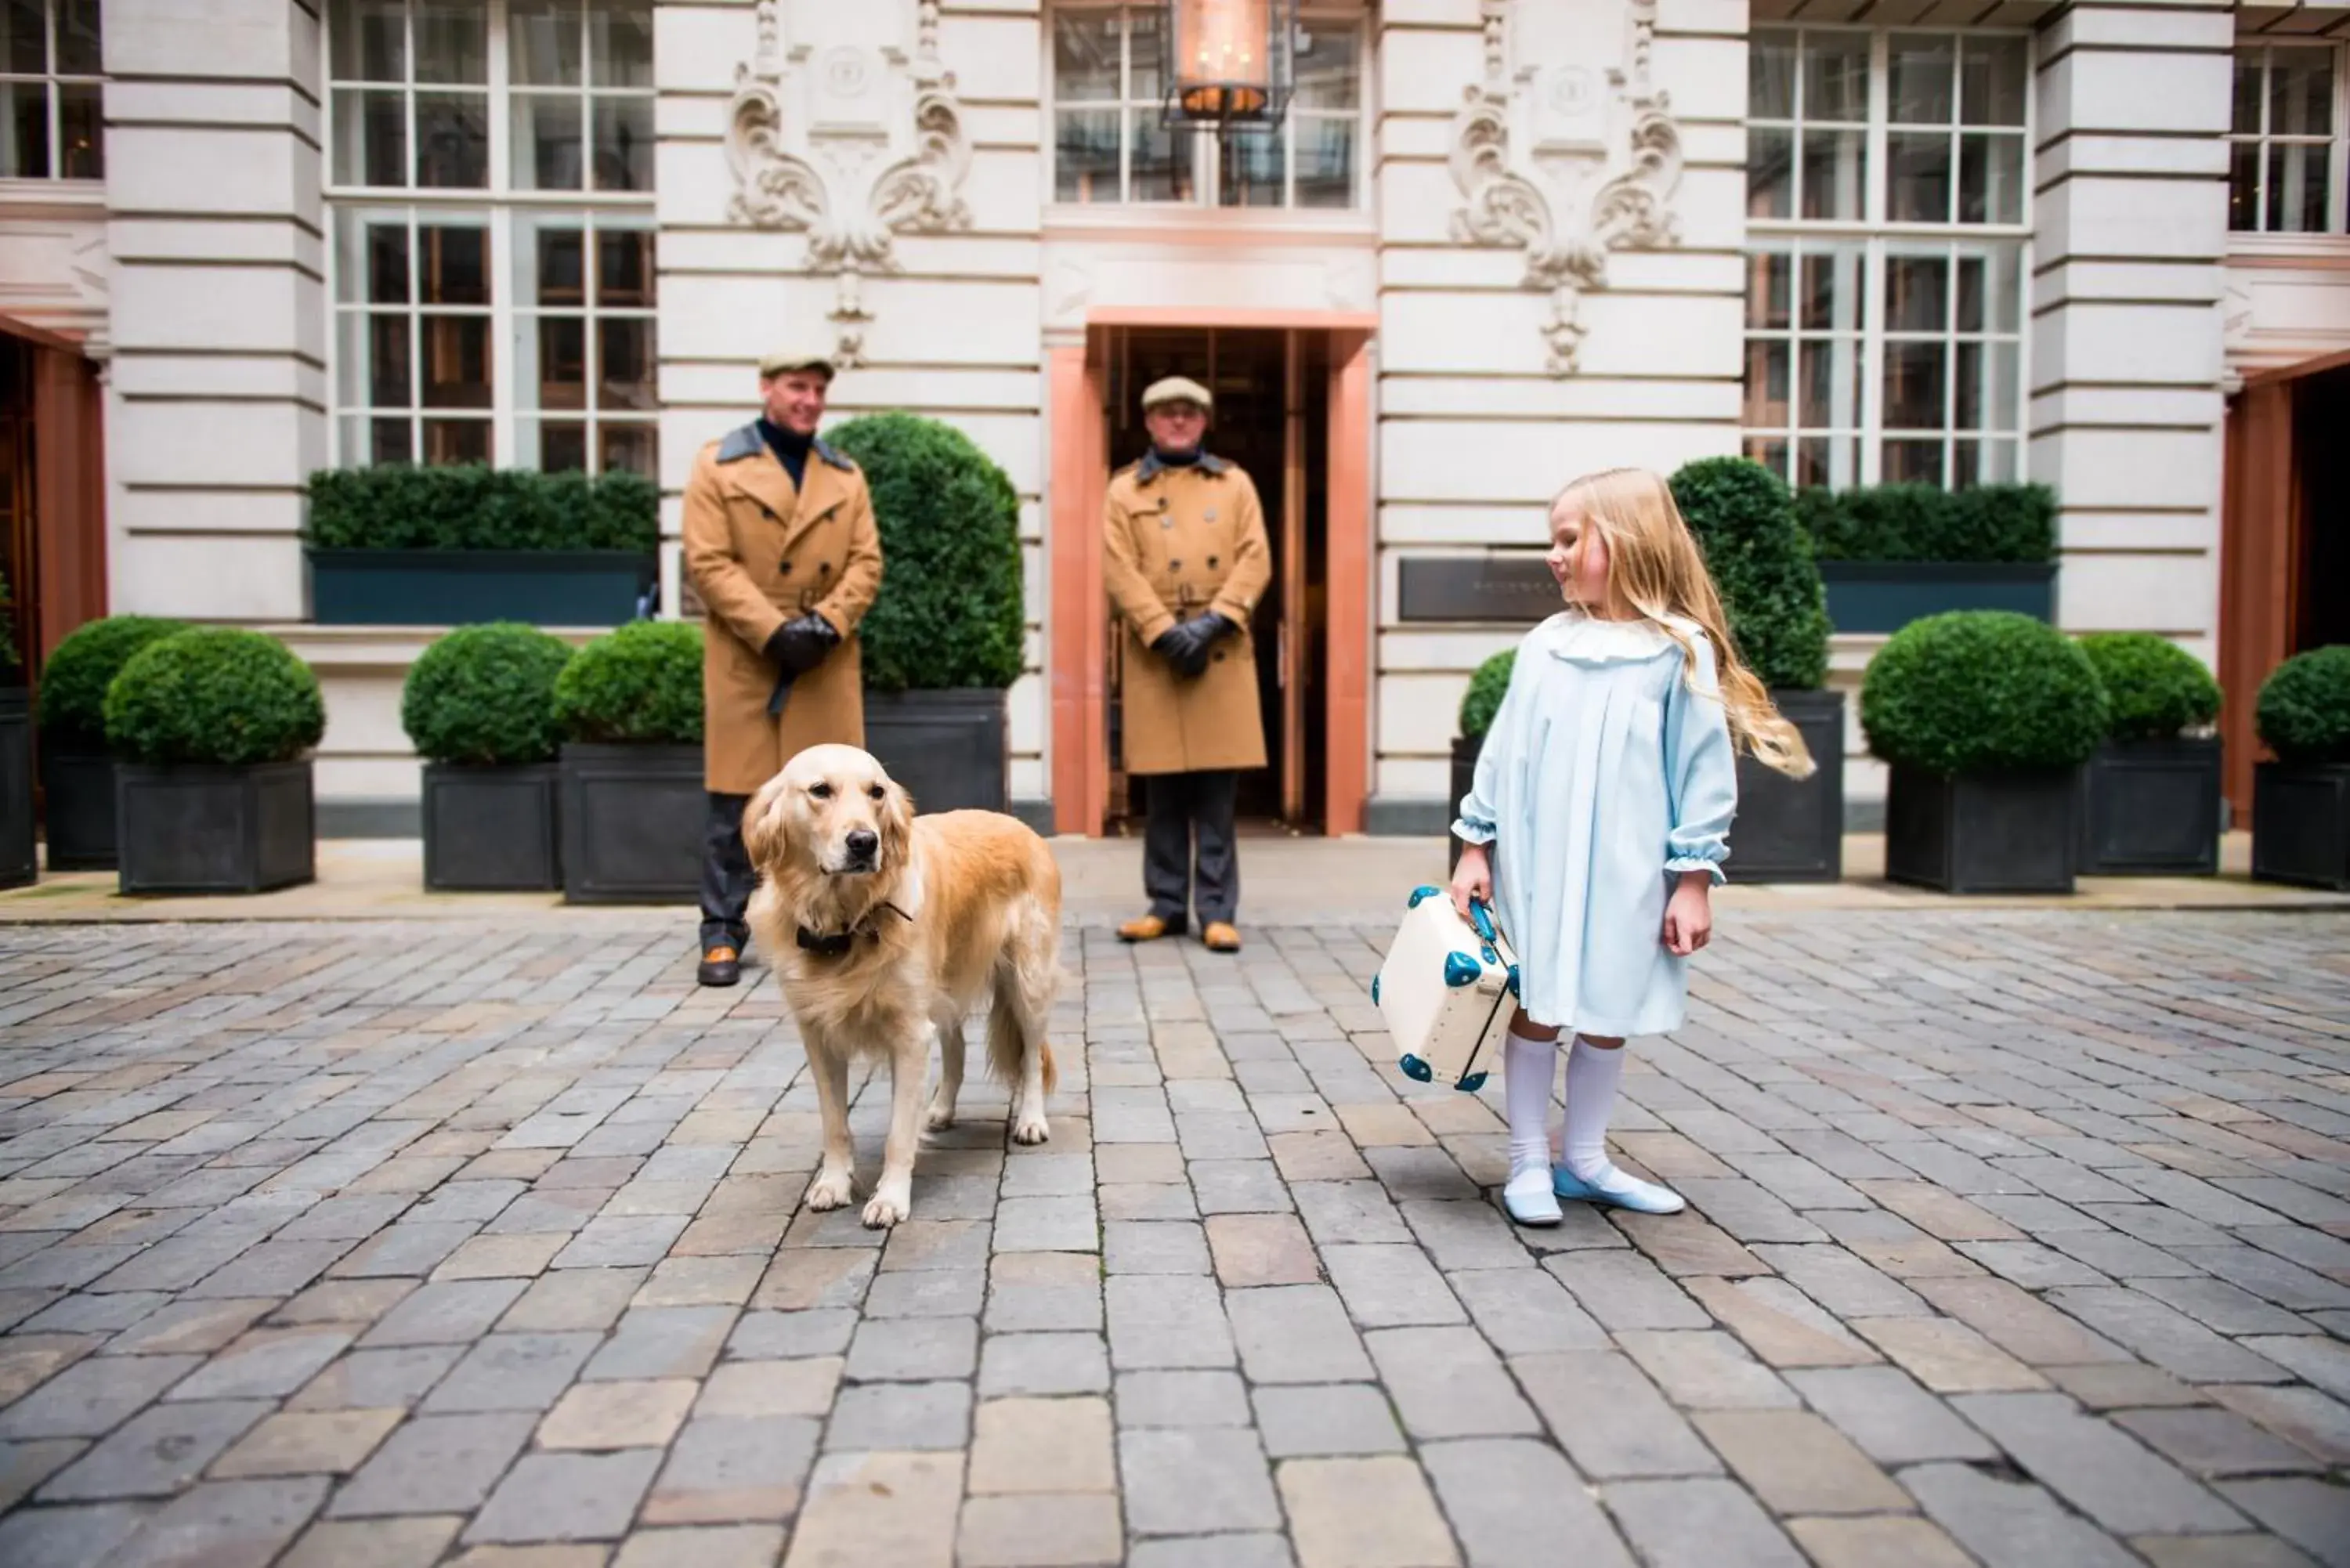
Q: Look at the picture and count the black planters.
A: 11